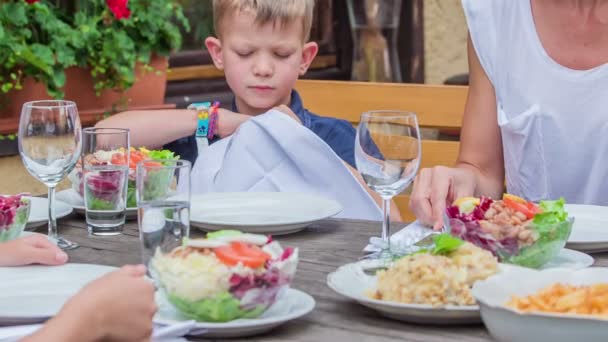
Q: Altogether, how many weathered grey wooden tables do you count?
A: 1